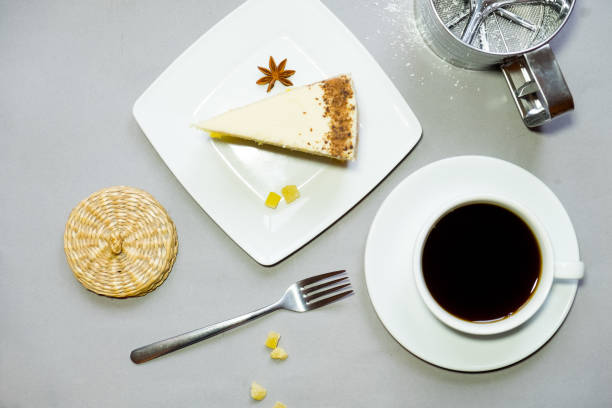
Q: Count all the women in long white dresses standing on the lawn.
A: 0